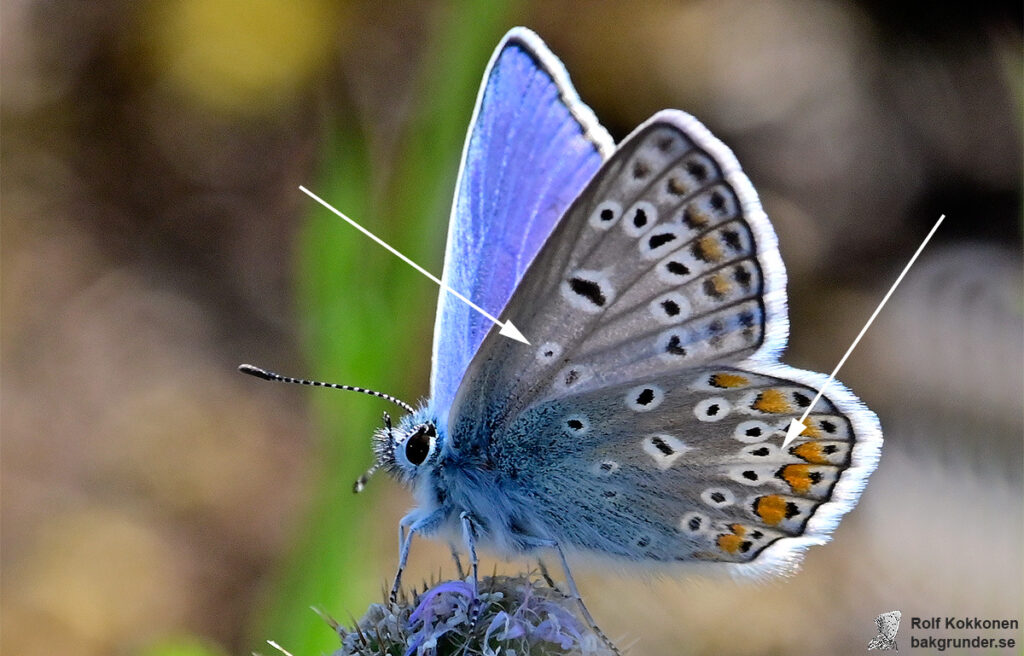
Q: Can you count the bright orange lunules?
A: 7